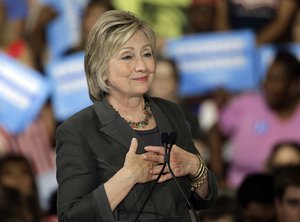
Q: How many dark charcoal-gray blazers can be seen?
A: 1